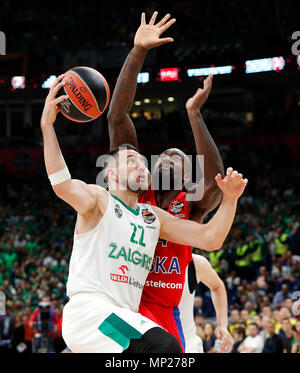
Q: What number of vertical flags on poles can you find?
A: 0